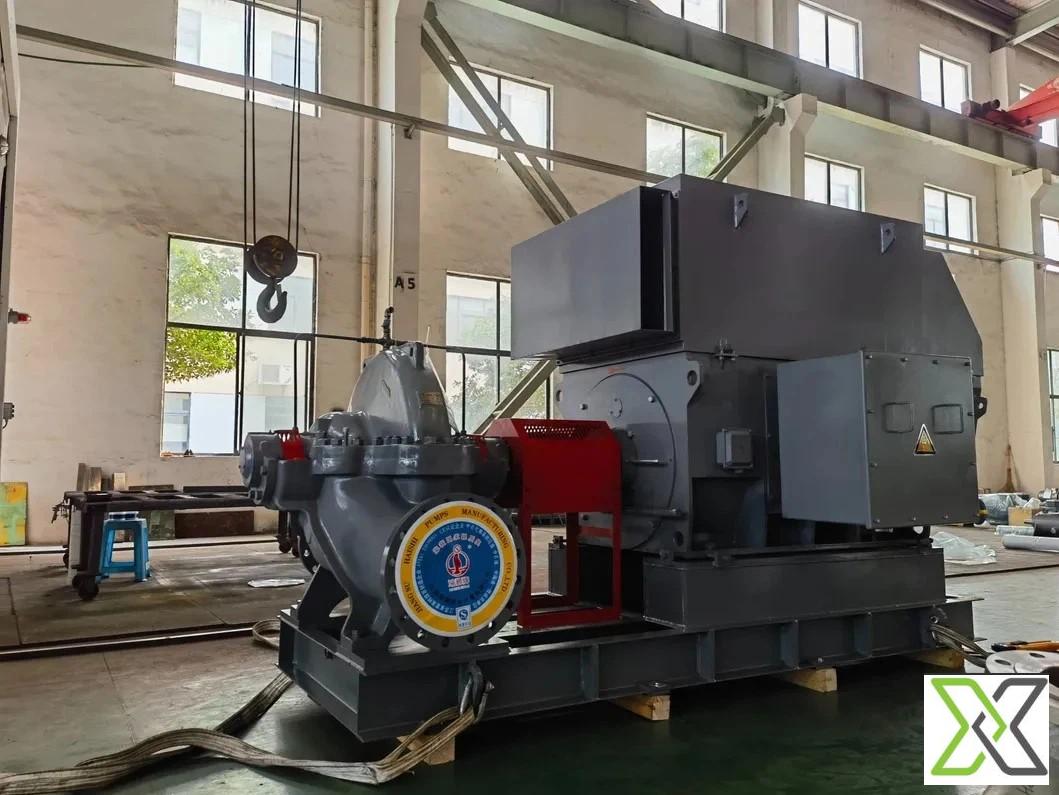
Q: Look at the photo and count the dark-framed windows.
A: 13